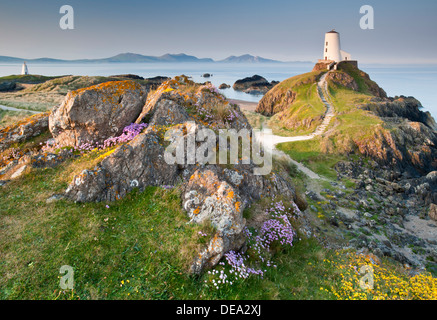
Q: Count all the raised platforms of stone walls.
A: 1